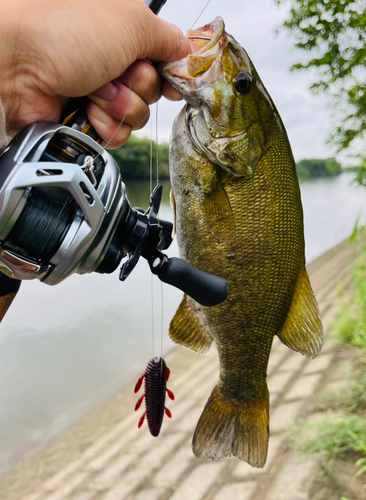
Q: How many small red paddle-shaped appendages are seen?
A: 6